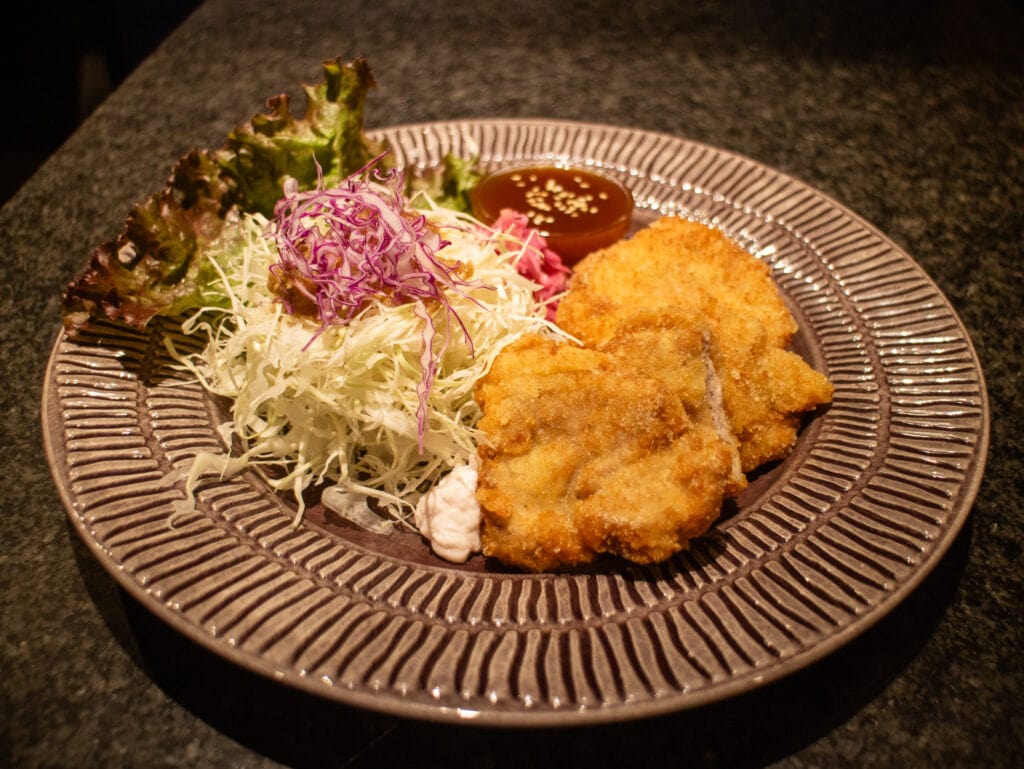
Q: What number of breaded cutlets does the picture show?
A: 2